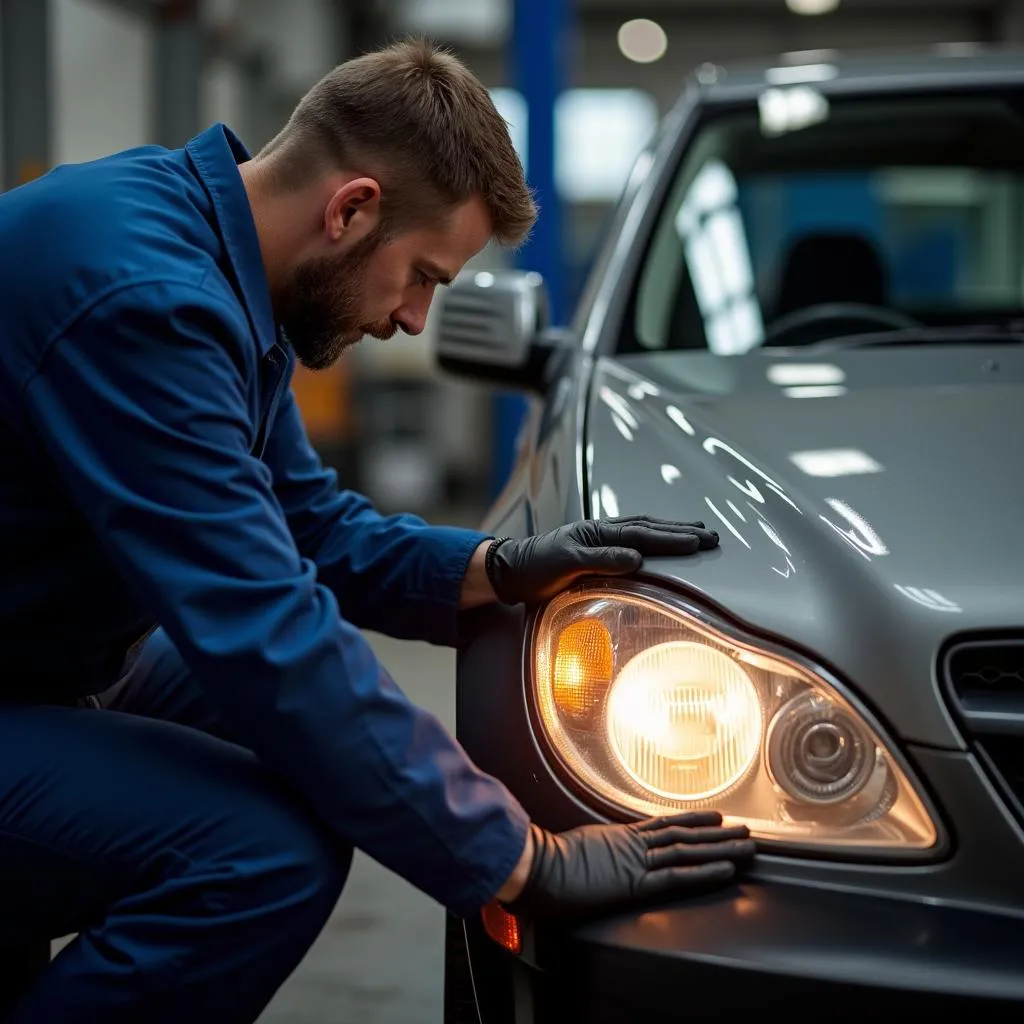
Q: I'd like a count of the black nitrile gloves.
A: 2